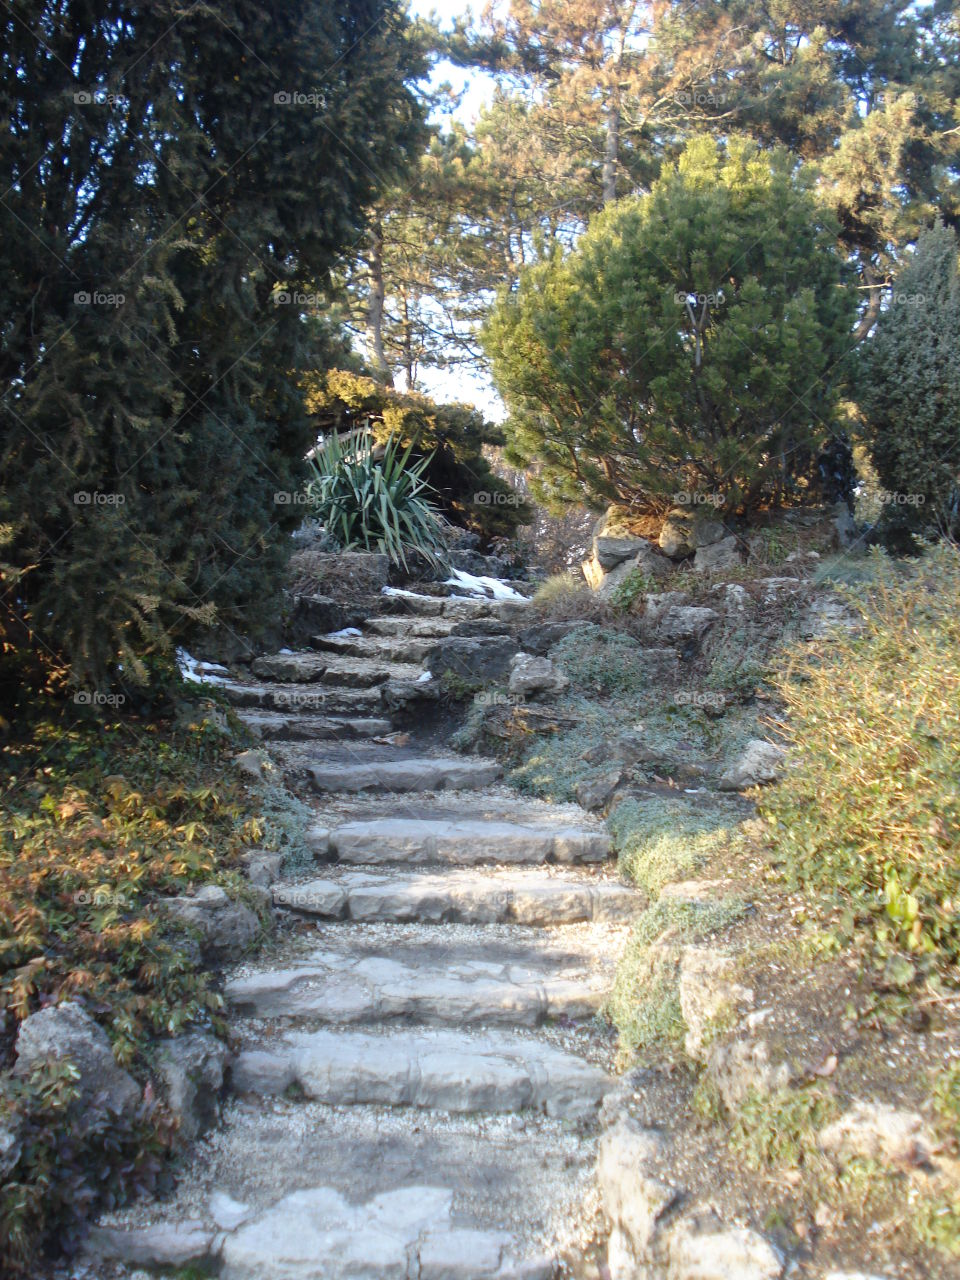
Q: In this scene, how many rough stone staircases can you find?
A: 1